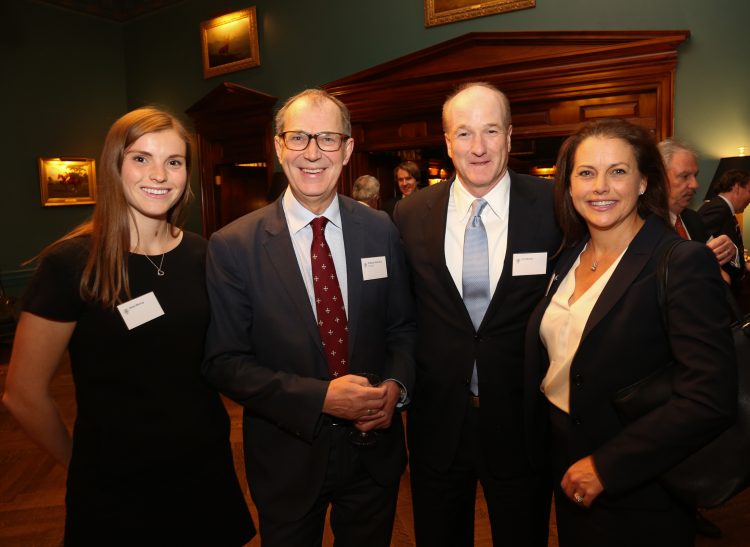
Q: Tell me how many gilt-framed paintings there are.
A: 3